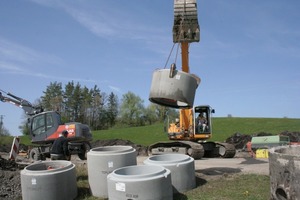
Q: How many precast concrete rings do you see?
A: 6